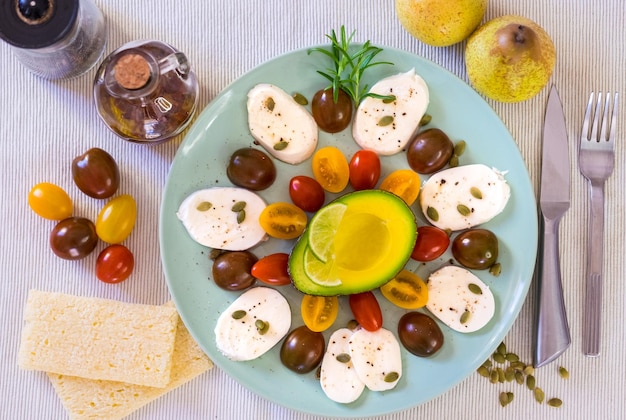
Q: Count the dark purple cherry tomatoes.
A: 9